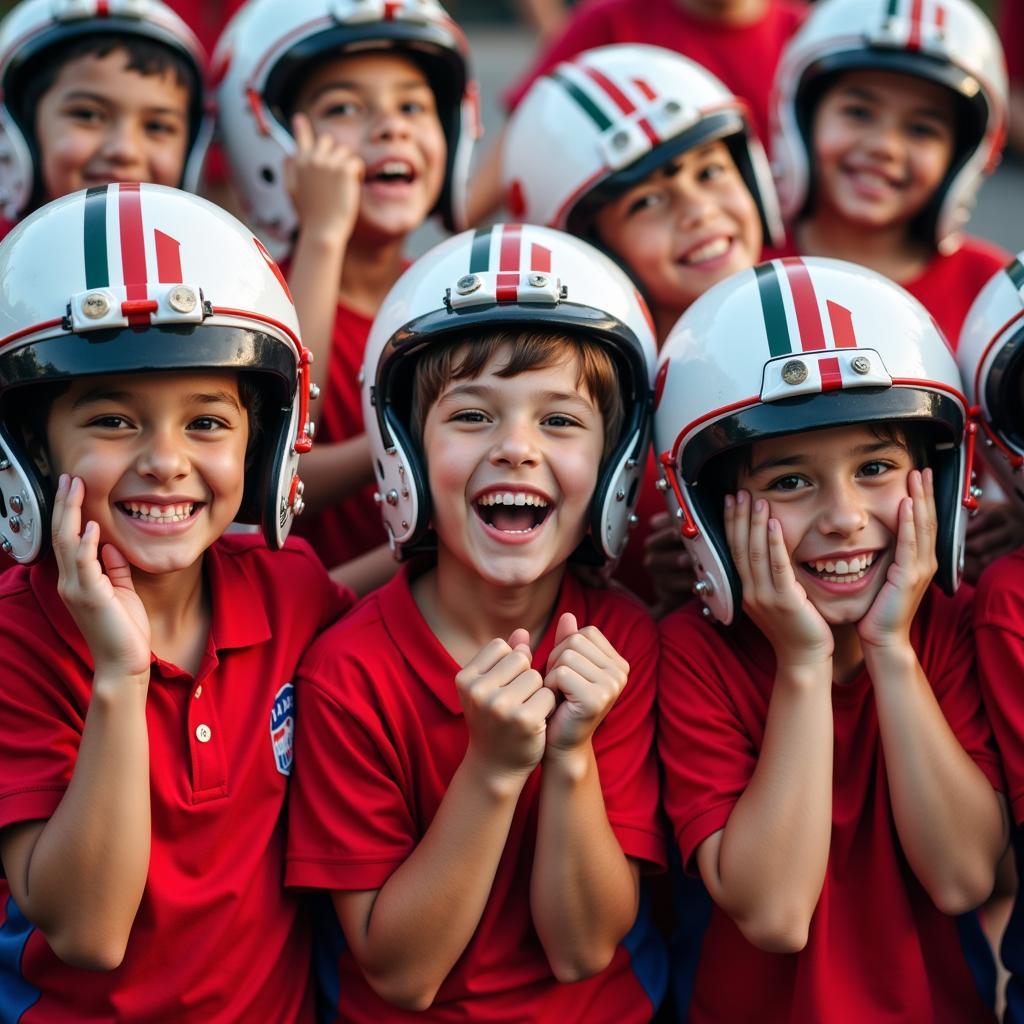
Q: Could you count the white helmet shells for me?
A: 8